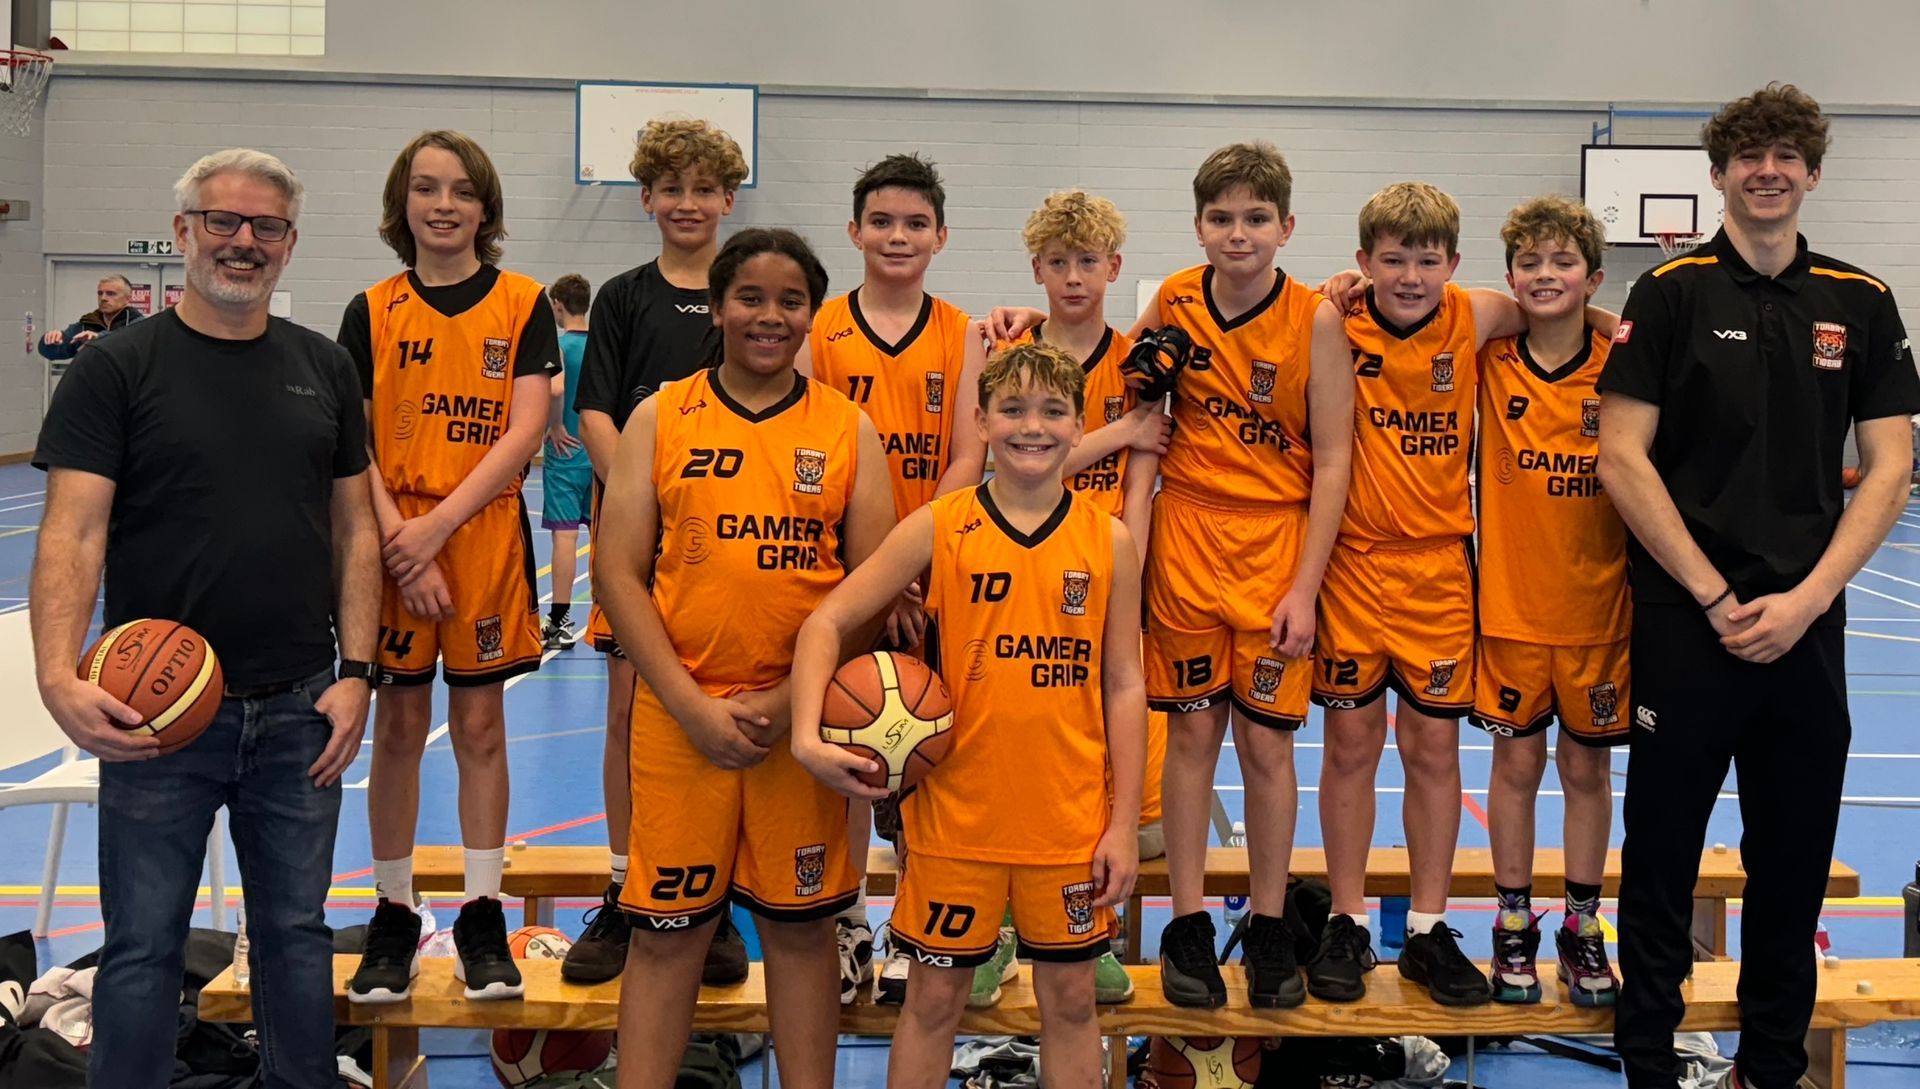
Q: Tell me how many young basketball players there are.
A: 9